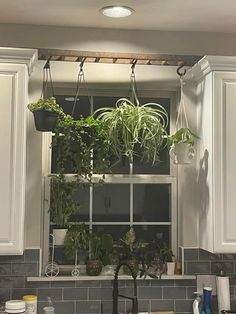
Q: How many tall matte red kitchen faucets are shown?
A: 0